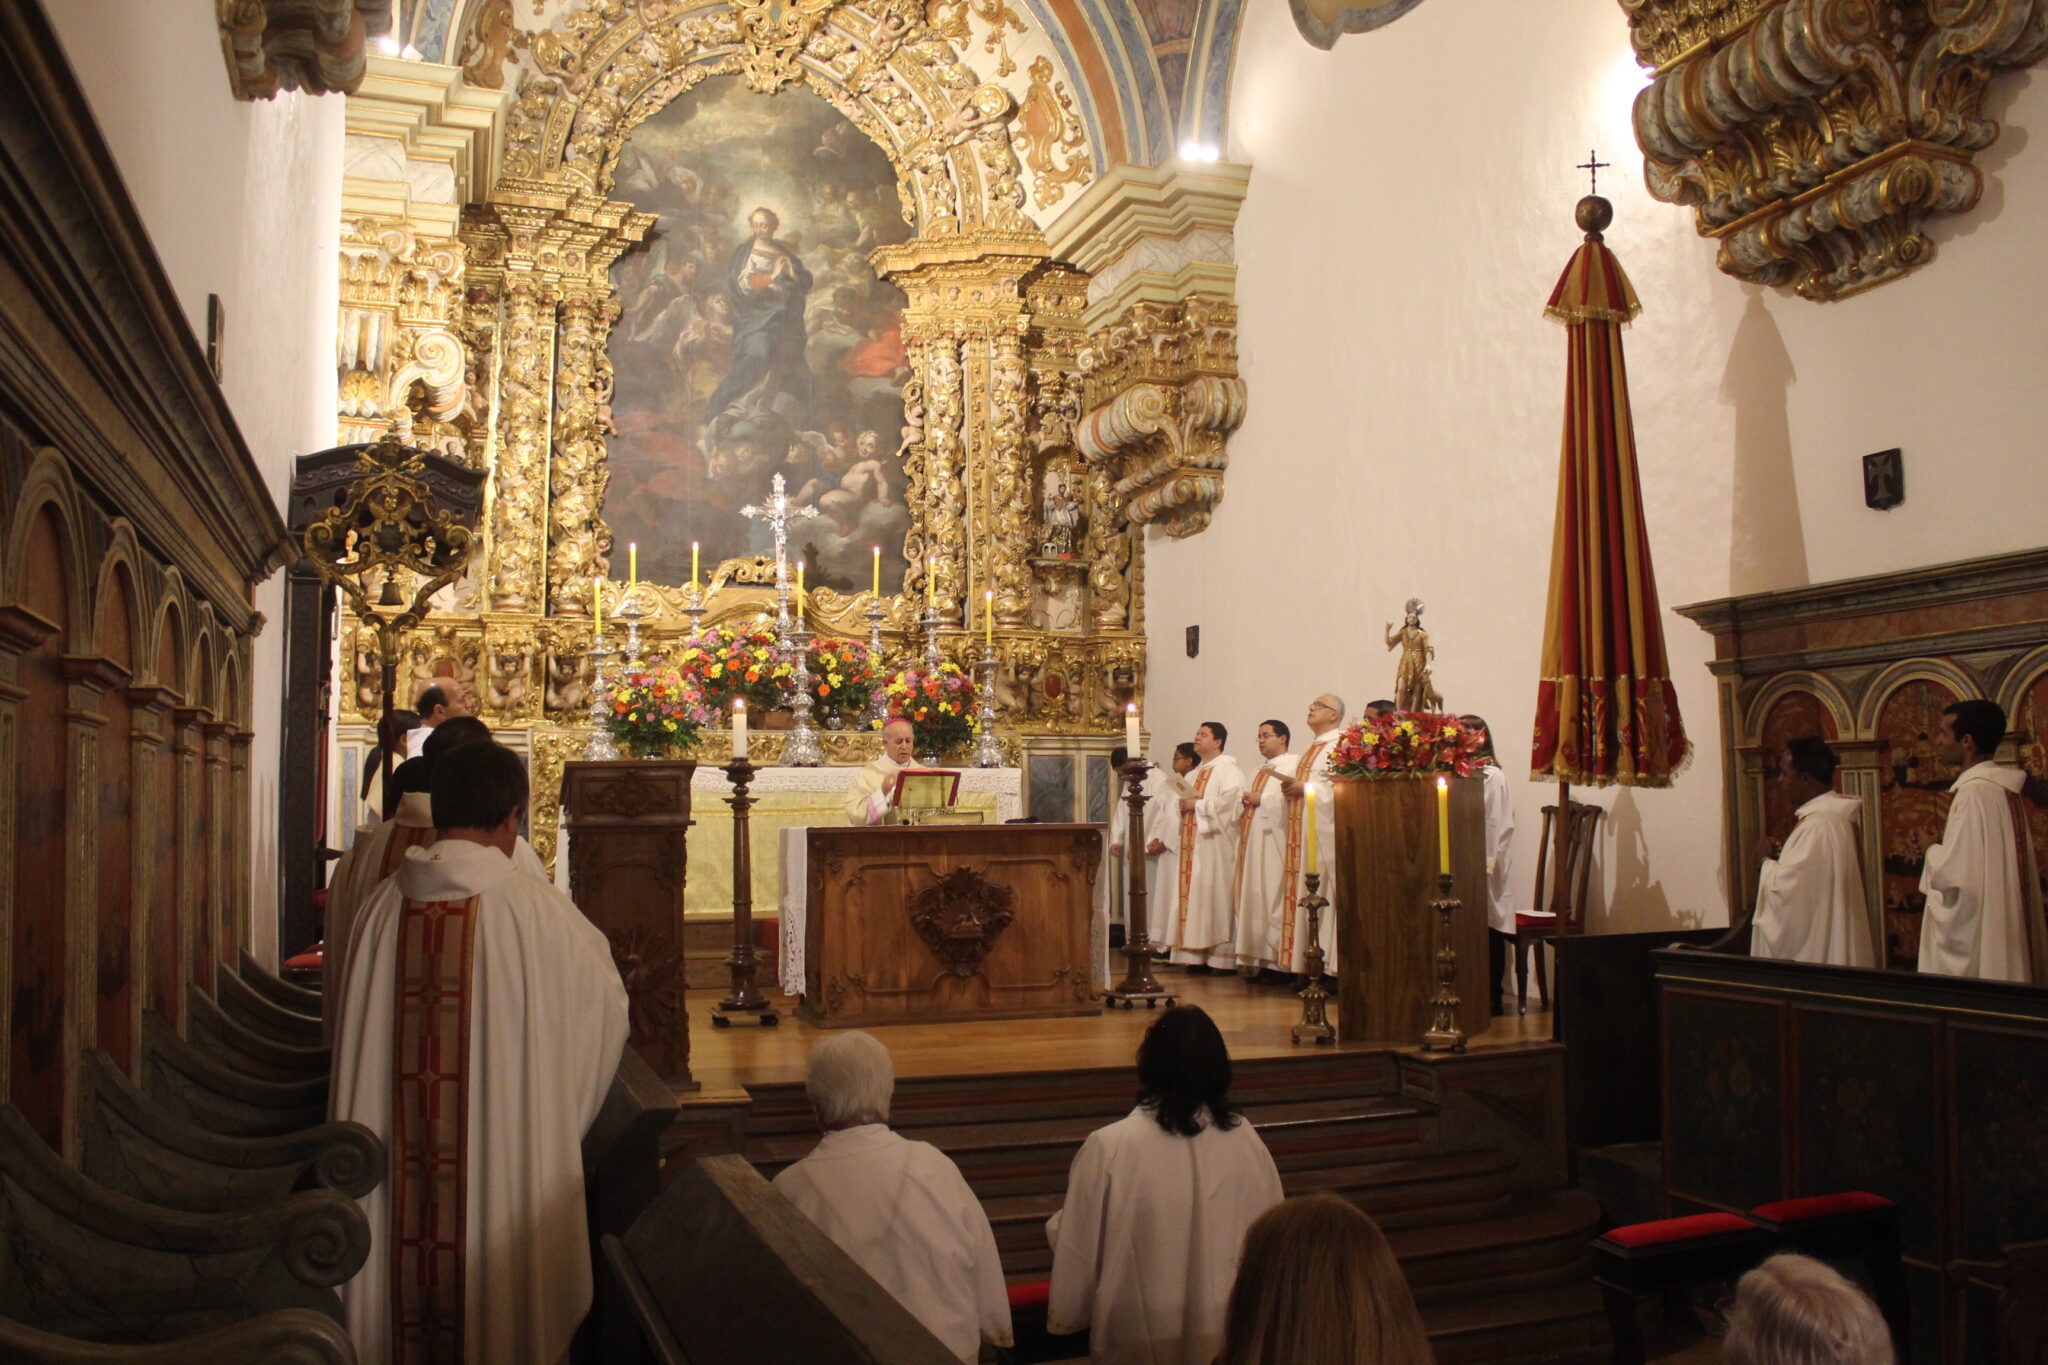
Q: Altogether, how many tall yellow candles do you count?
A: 9